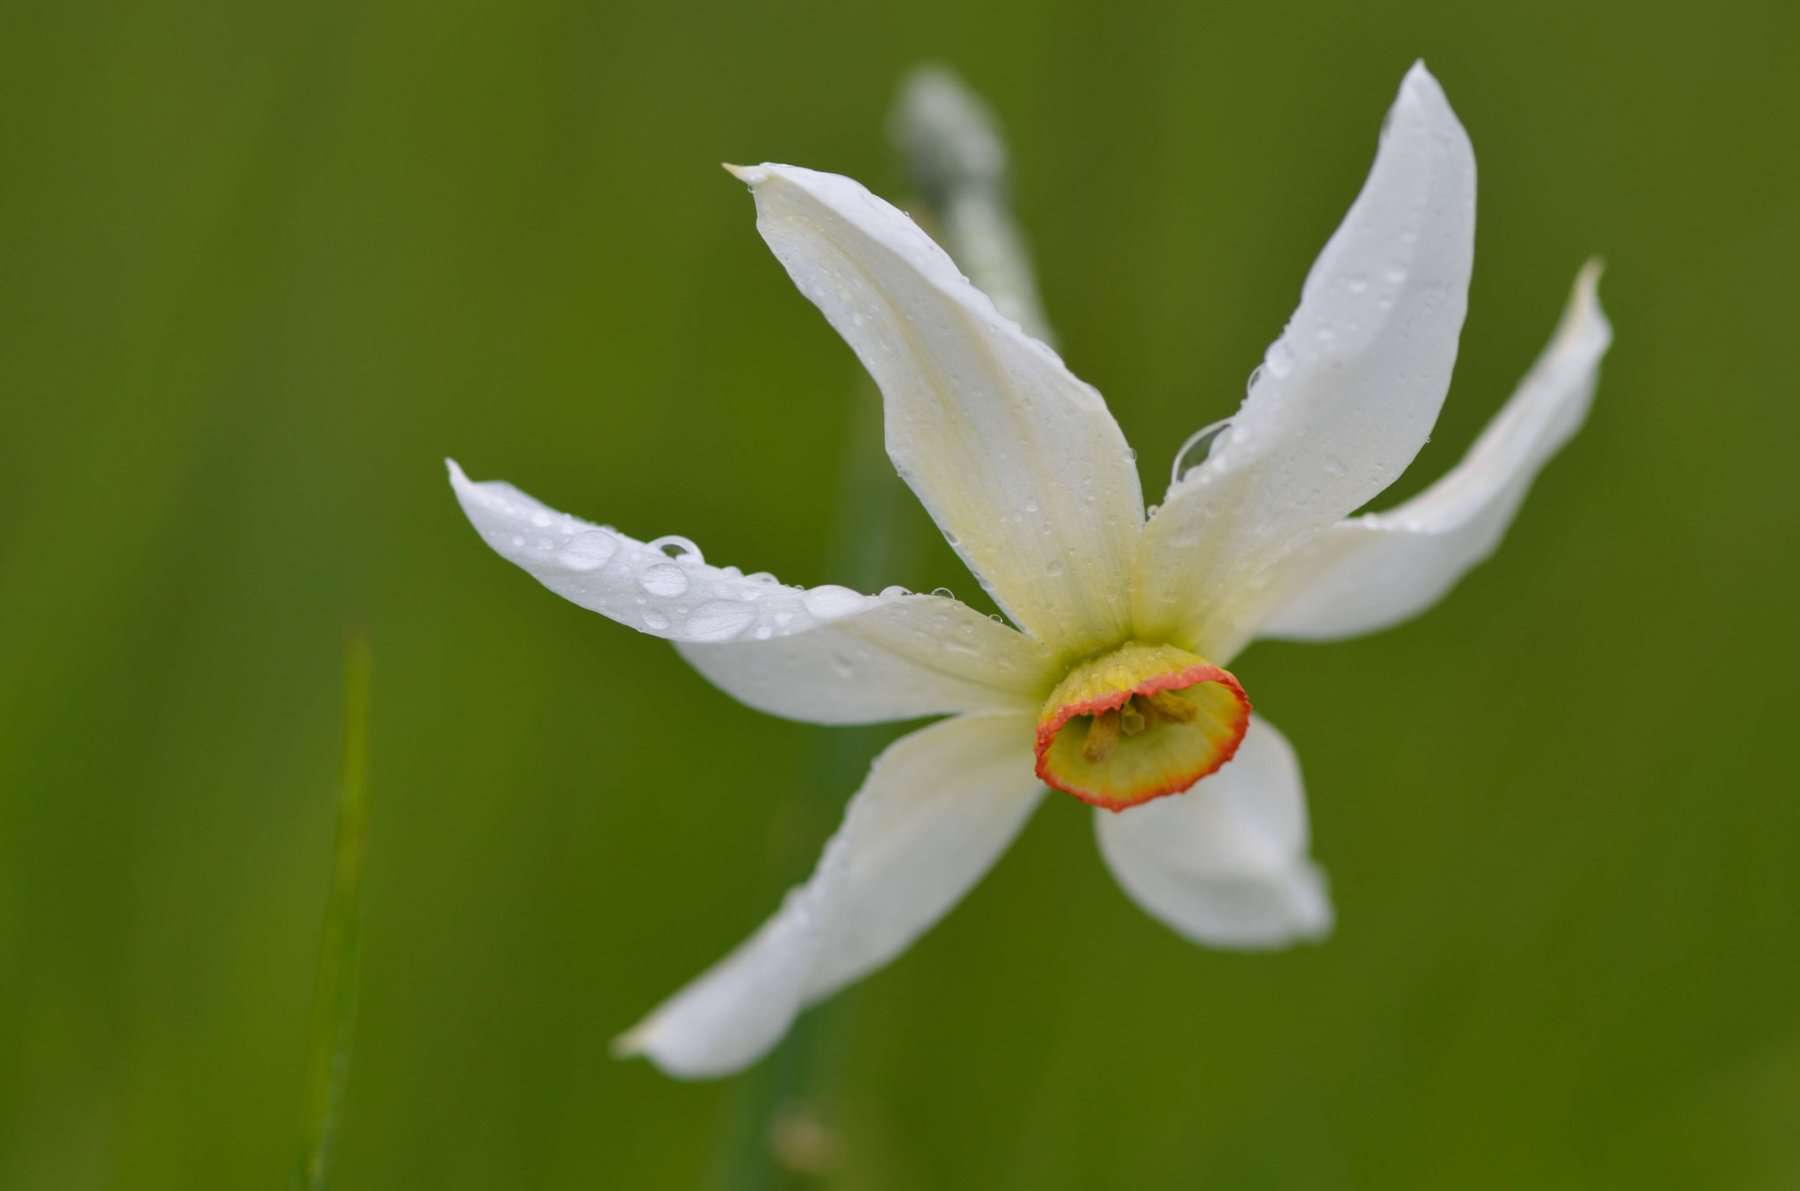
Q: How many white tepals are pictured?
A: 6